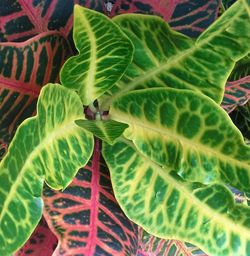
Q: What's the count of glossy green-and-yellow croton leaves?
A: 6